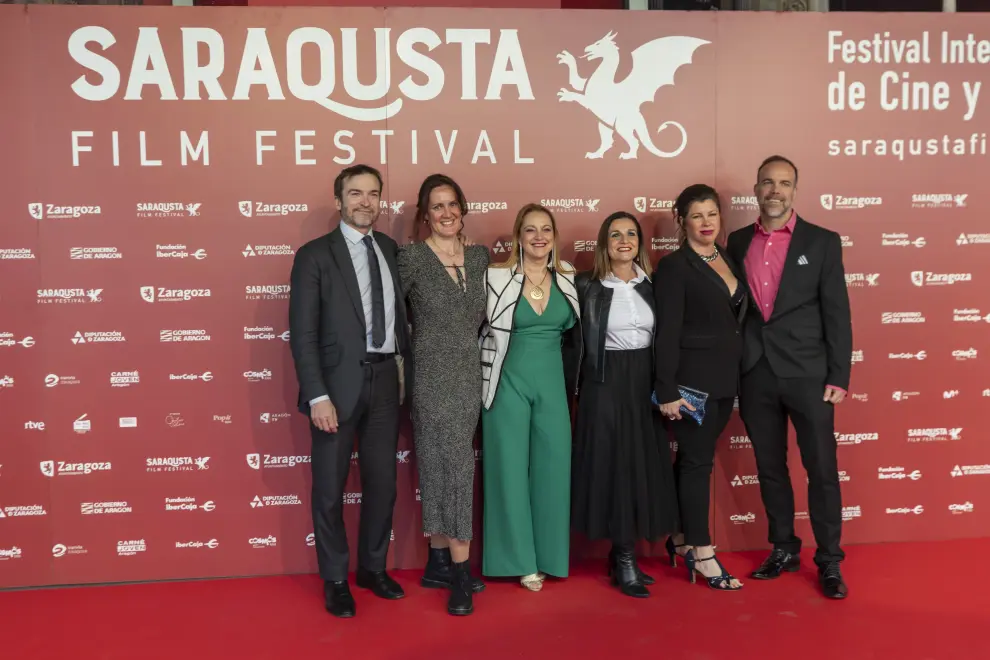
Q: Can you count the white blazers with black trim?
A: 1